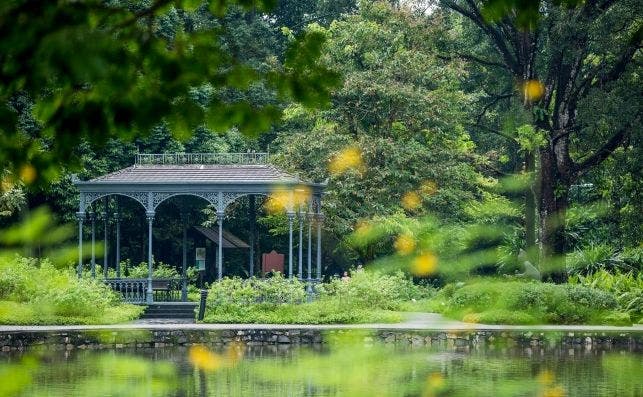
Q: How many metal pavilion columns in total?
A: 12